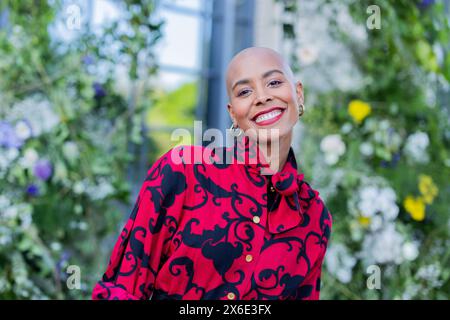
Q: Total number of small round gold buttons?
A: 3